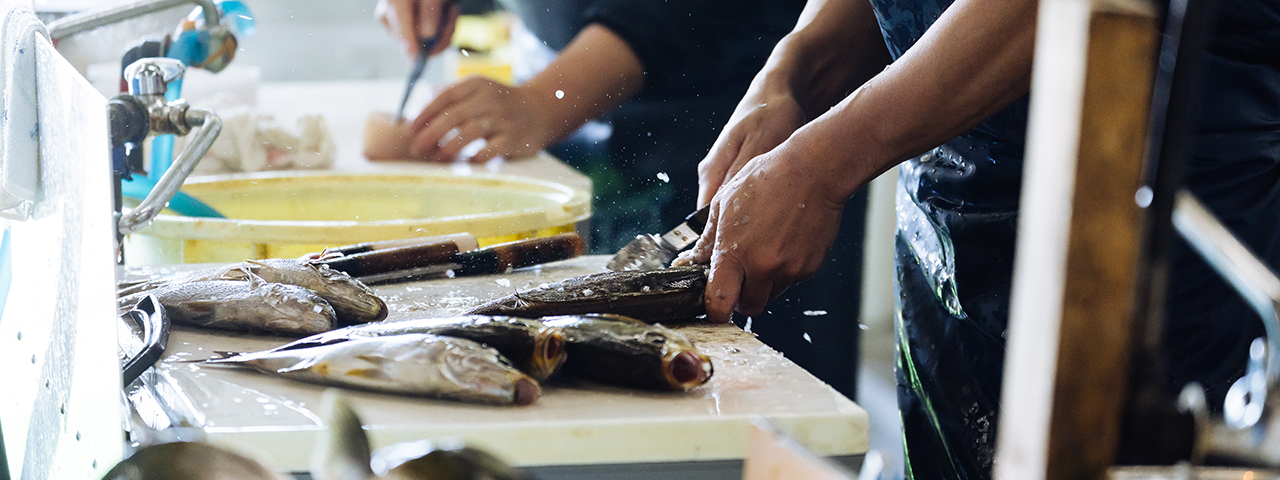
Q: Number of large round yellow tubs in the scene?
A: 1